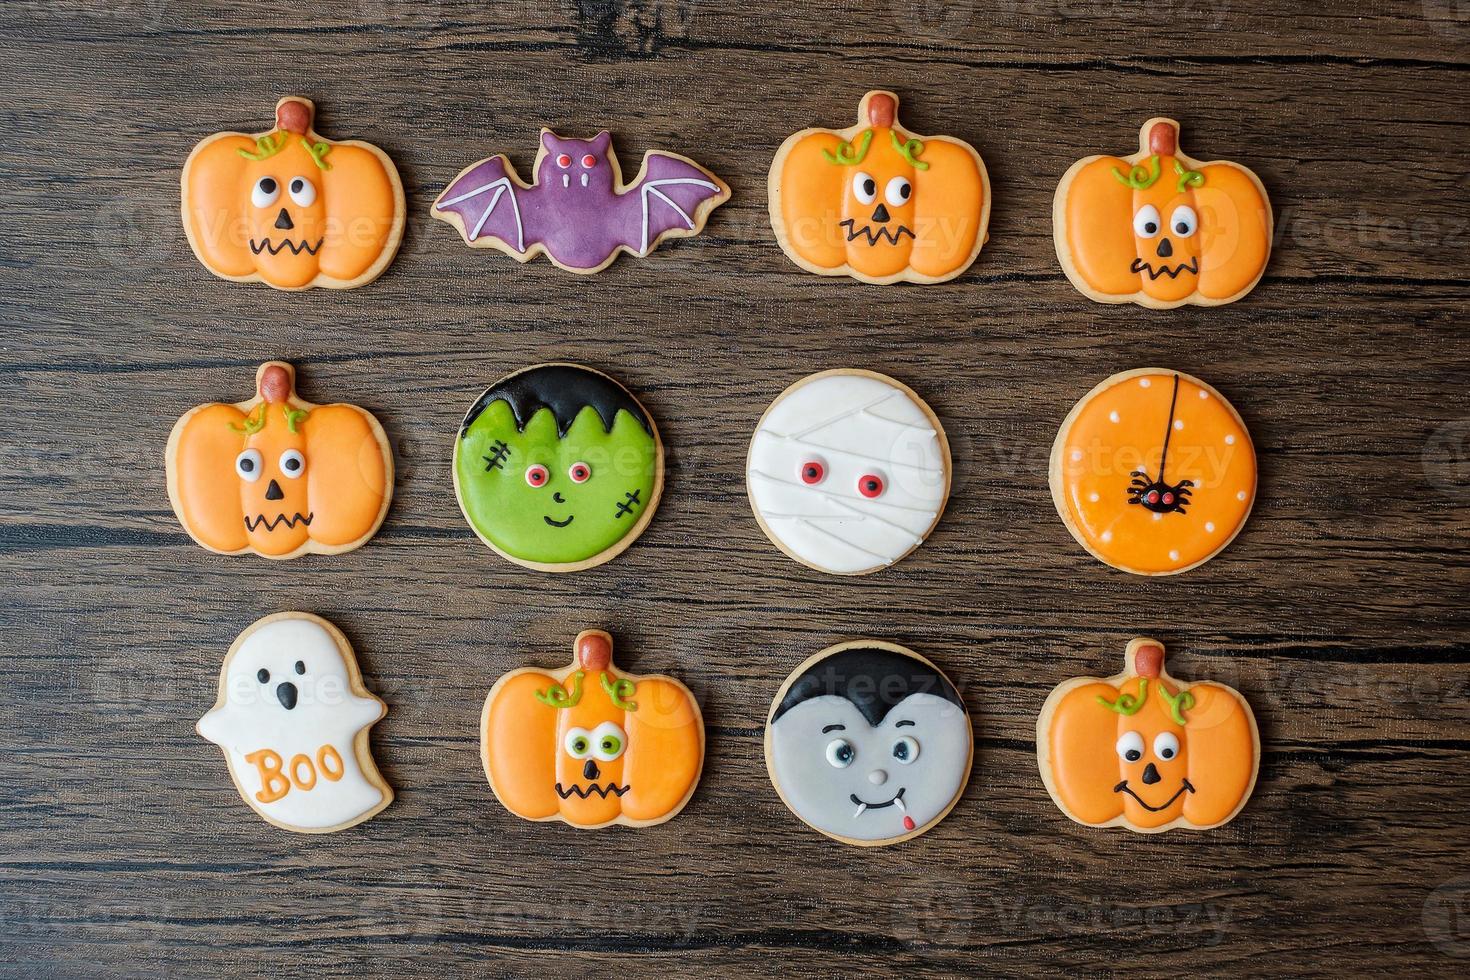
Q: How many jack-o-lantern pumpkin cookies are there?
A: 6